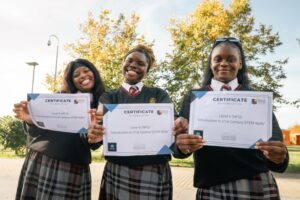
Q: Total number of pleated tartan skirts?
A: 3